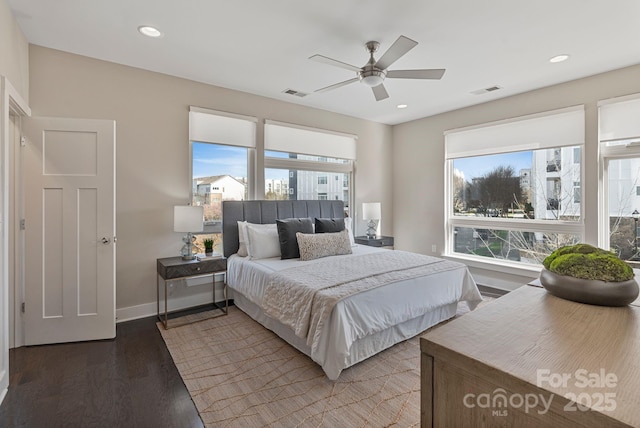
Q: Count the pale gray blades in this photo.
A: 5